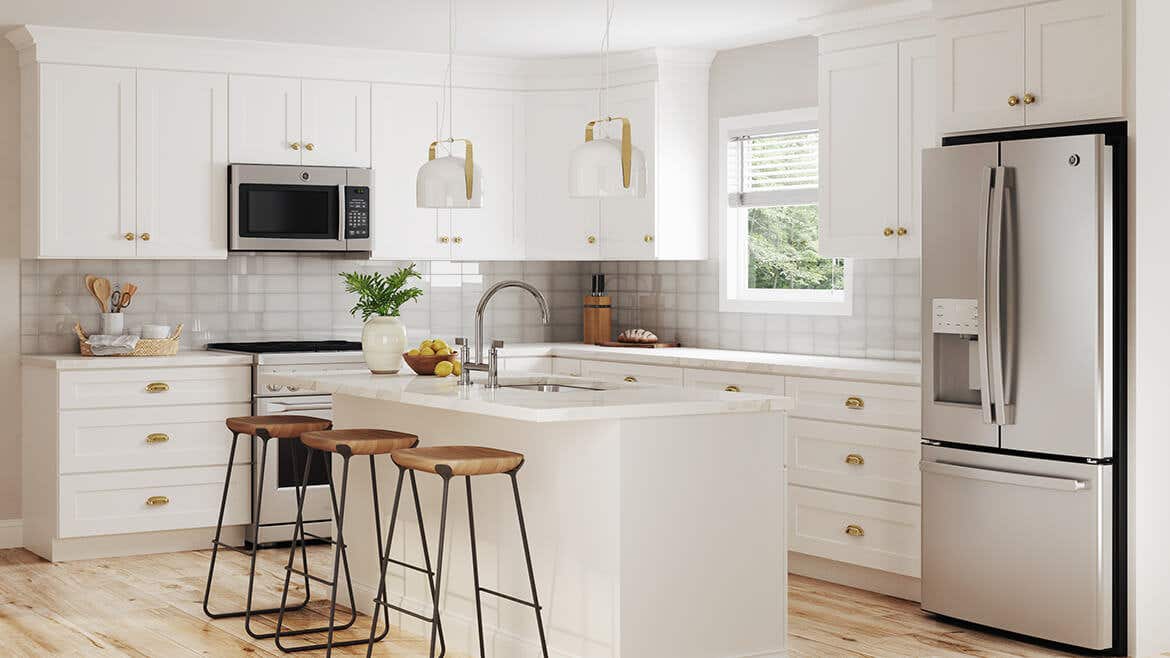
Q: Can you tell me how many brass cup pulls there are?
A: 8